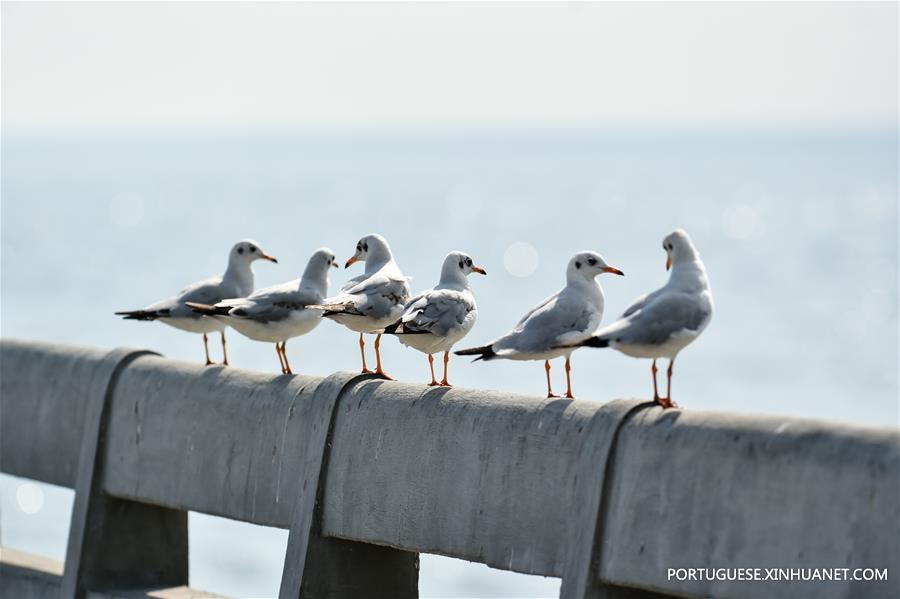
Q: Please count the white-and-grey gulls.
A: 6